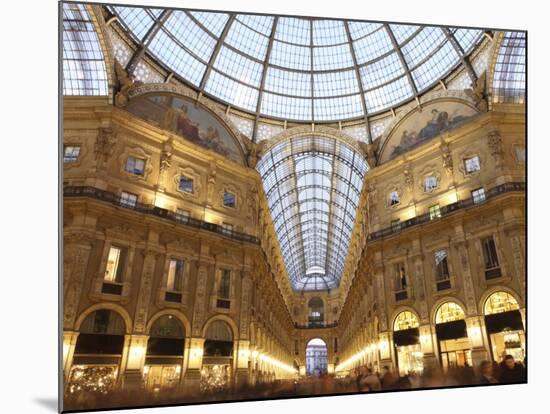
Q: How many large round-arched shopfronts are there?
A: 6